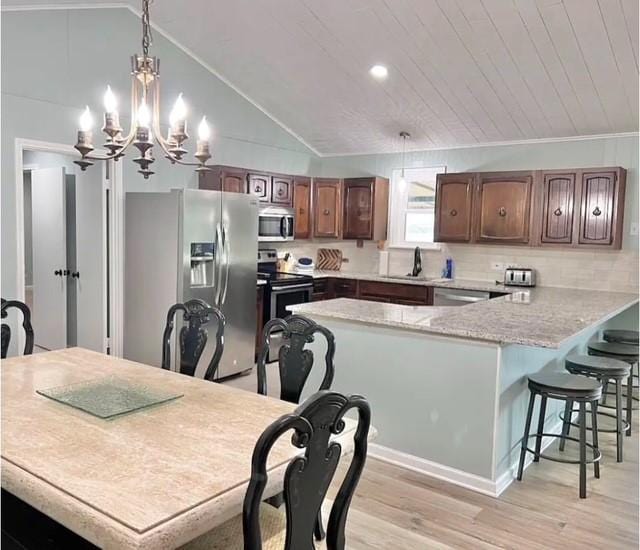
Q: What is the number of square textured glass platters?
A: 1